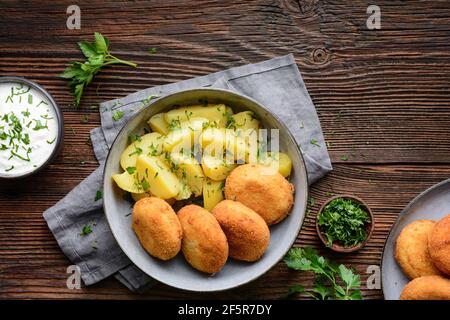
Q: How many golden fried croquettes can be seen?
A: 7